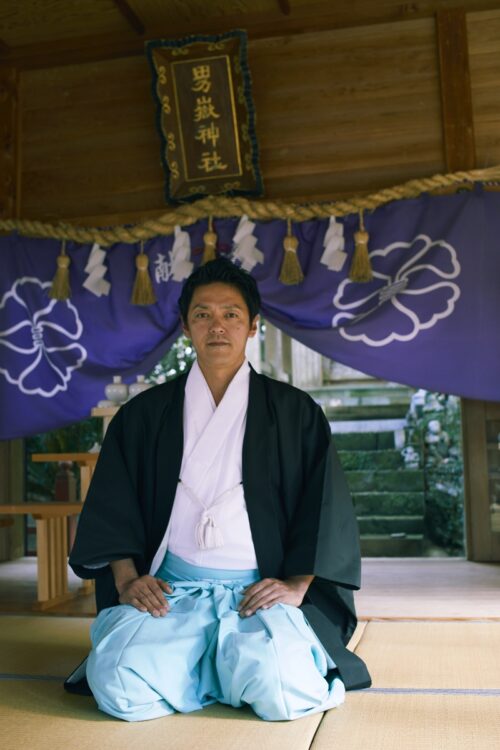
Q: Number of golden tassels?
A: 5